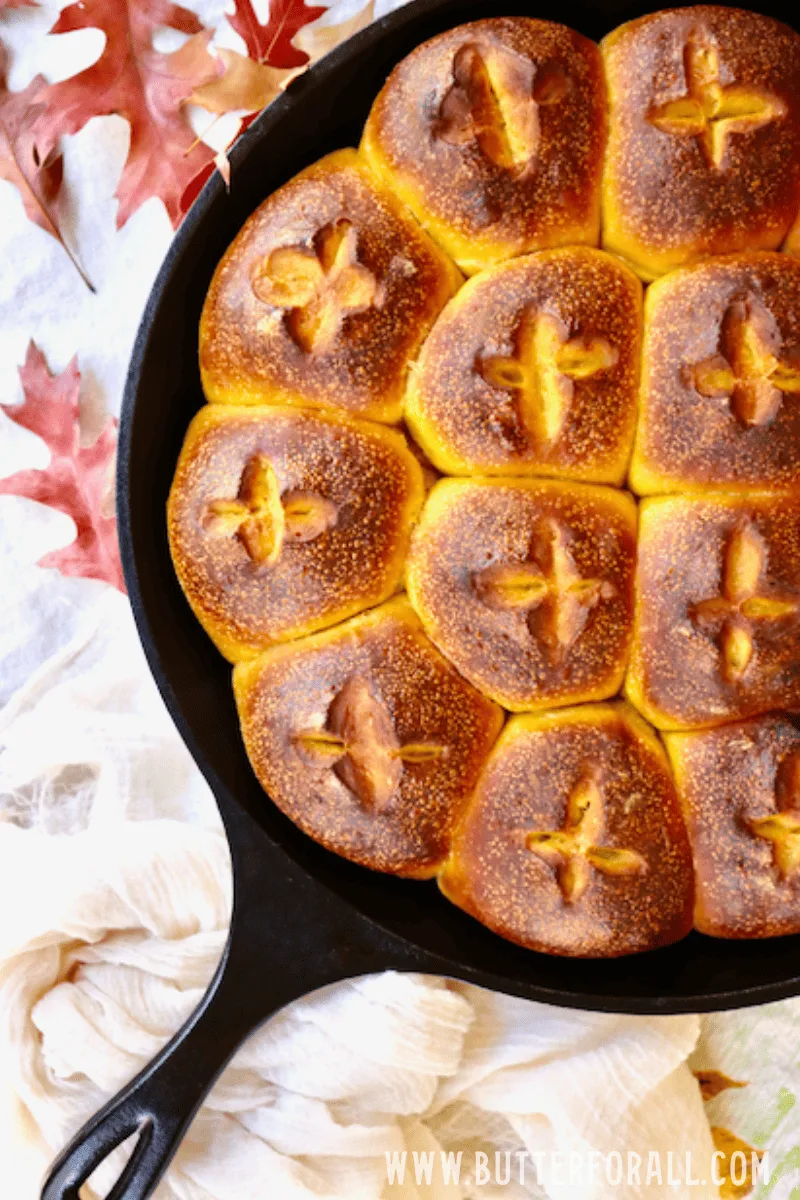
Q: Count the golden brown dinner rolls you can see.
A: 11